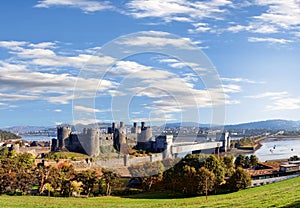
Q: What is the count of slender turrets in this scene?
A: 4